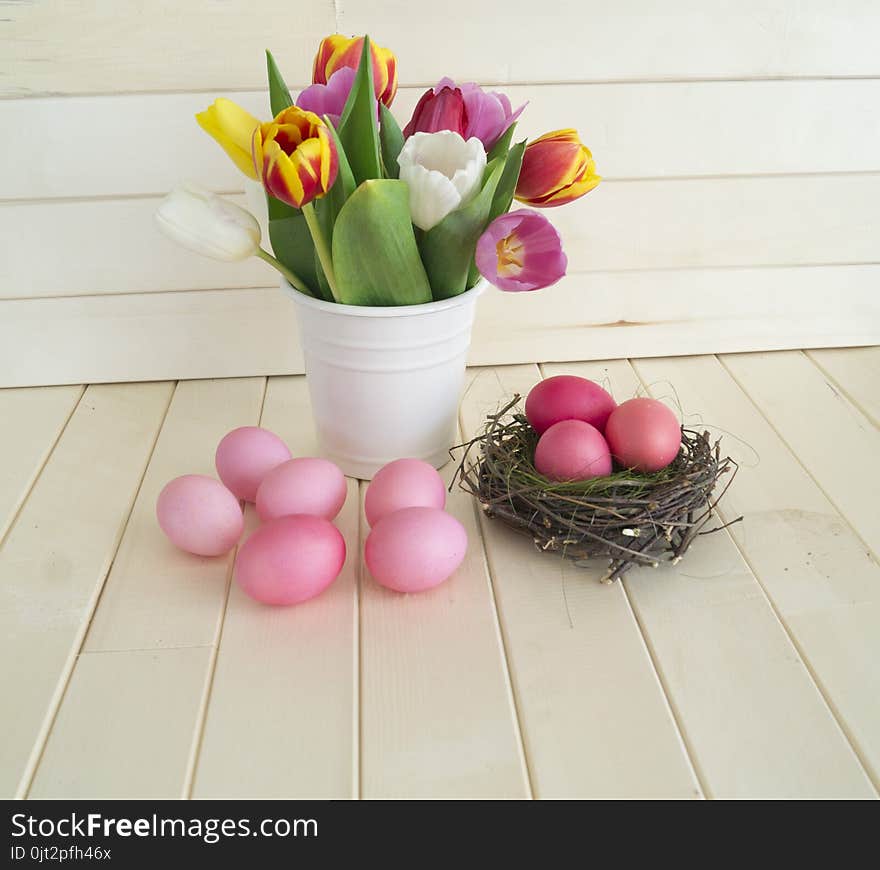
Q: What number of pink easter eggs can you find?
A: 9